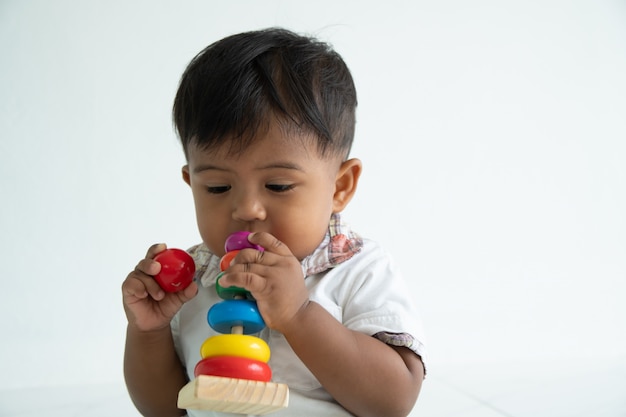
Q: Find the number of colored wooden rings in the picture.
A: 6